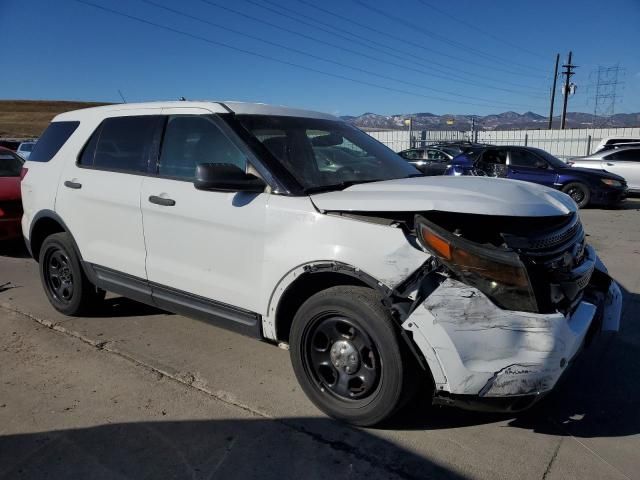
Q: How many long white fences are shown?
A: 1